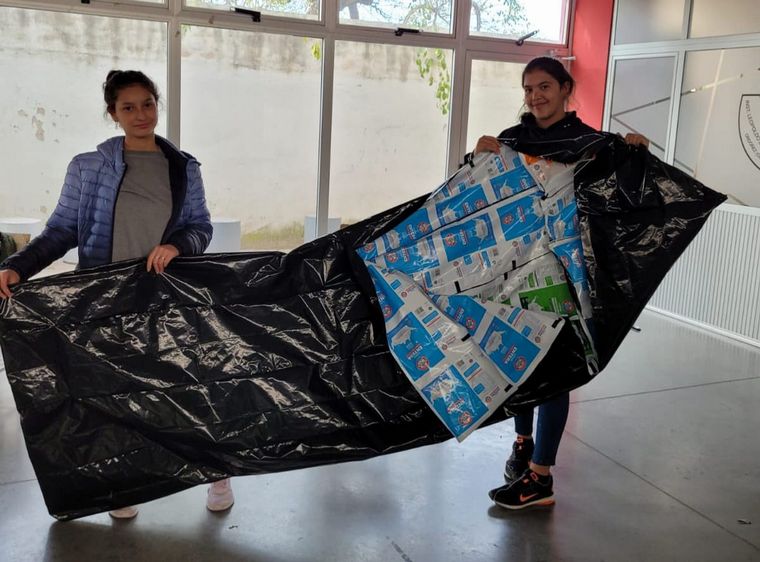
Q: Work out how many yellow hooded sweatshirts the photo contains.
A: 0